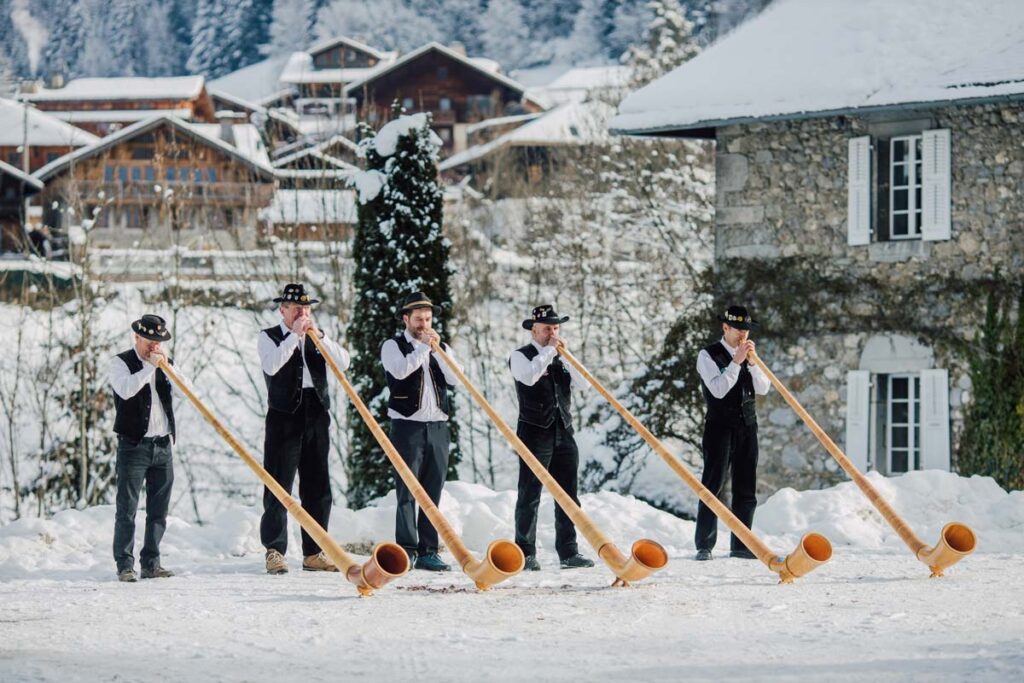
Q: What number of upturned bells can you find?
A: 5